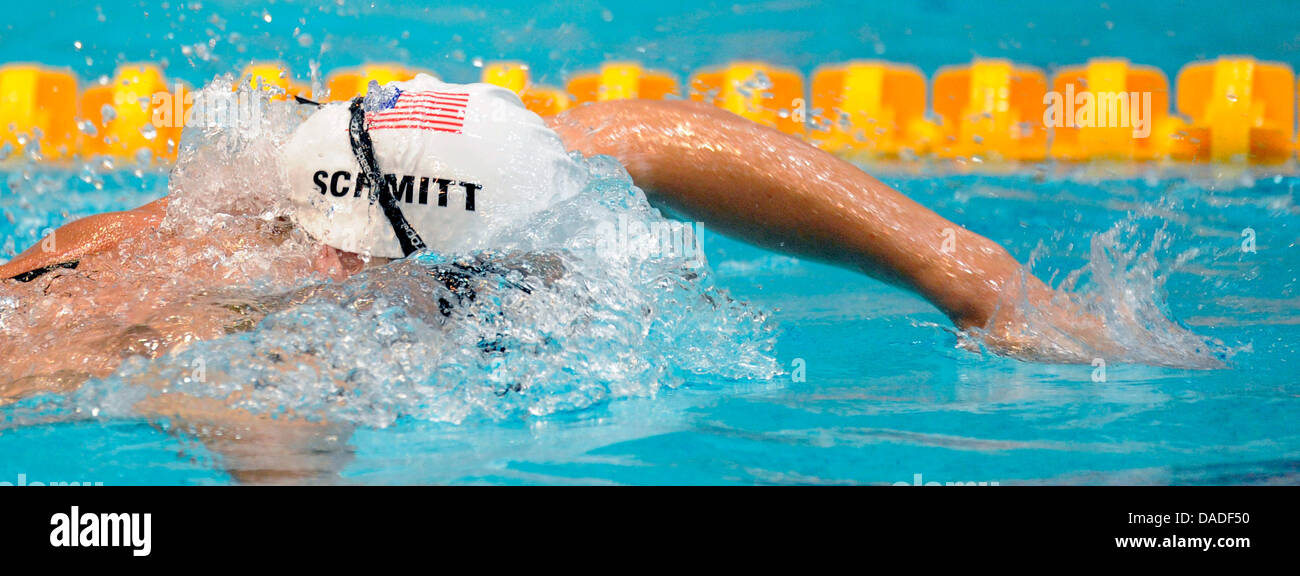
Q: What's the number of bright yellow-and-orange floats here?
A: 11